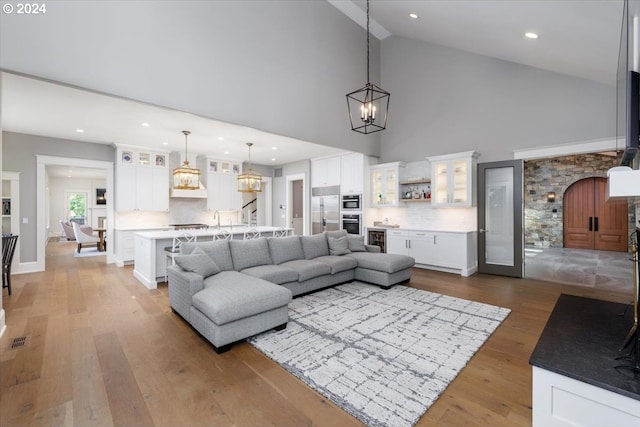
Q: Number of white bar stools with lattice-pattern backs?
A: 4